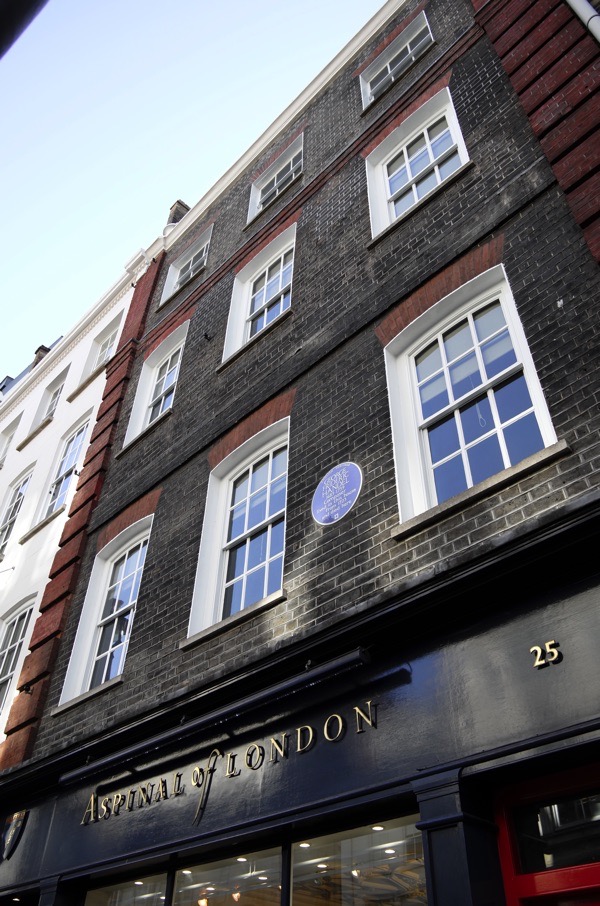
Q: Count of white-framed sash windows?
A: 15